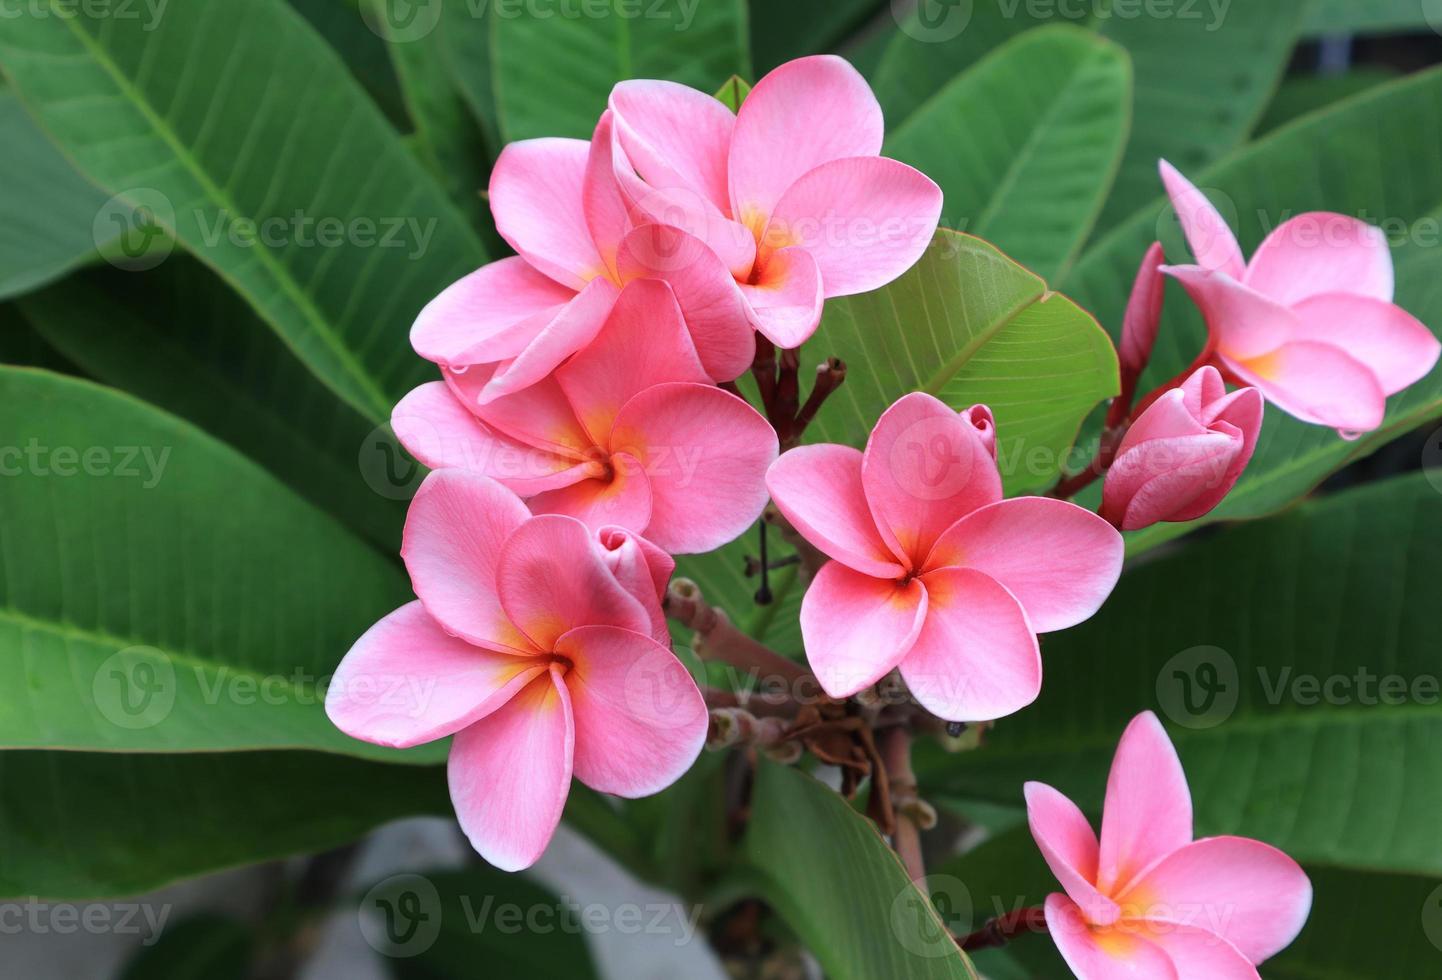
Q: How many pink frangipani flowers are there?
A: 7